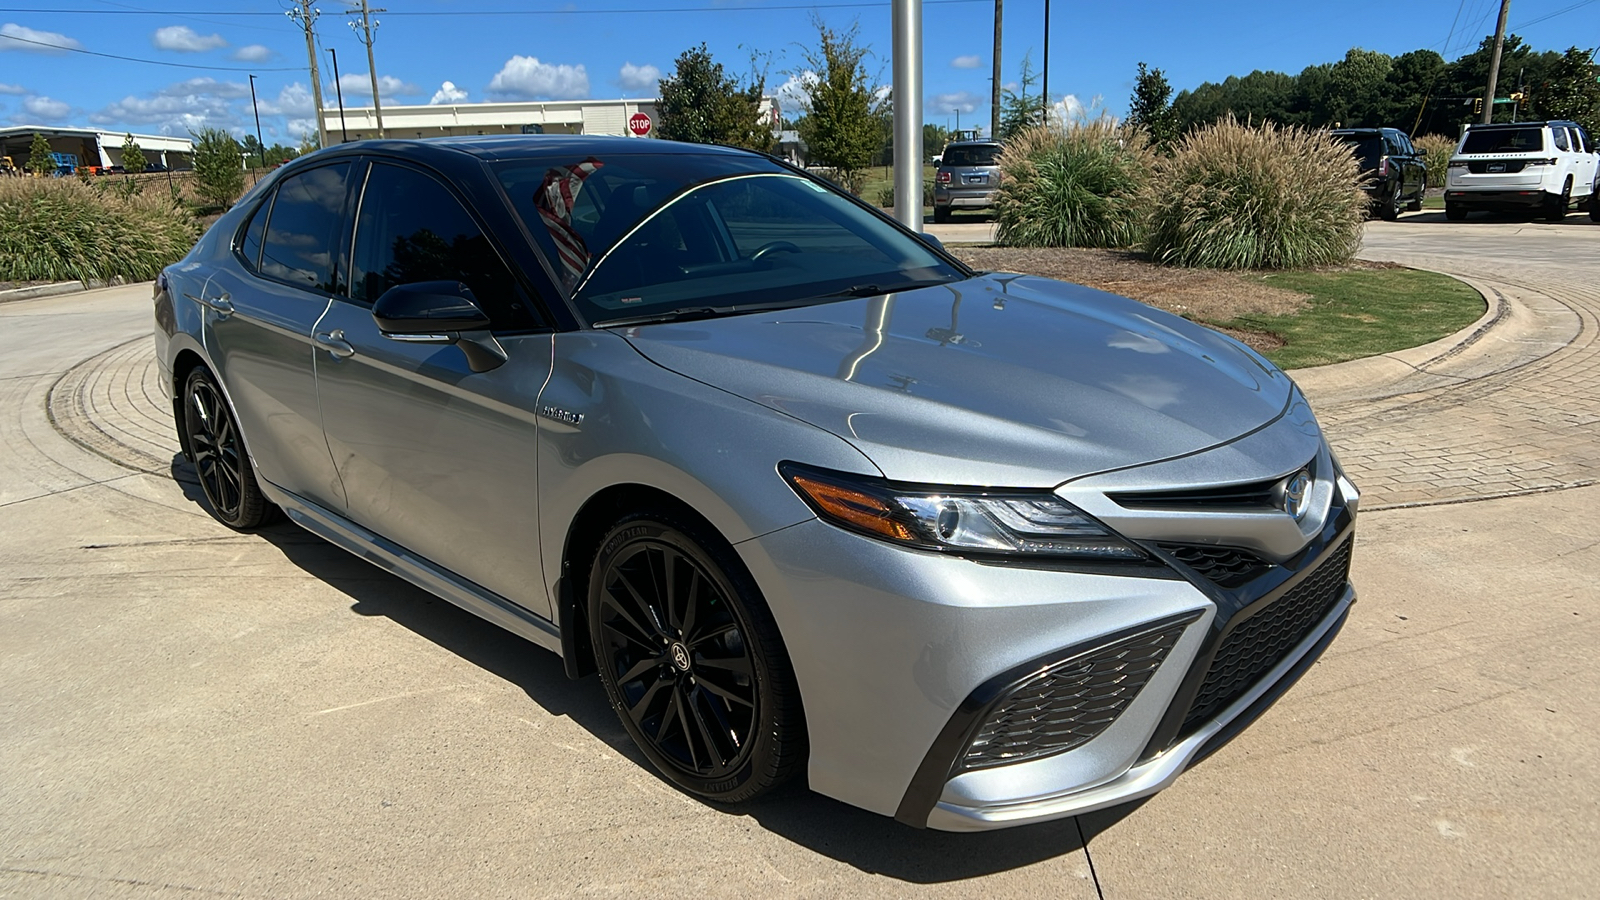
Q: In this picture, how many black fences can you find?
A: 1